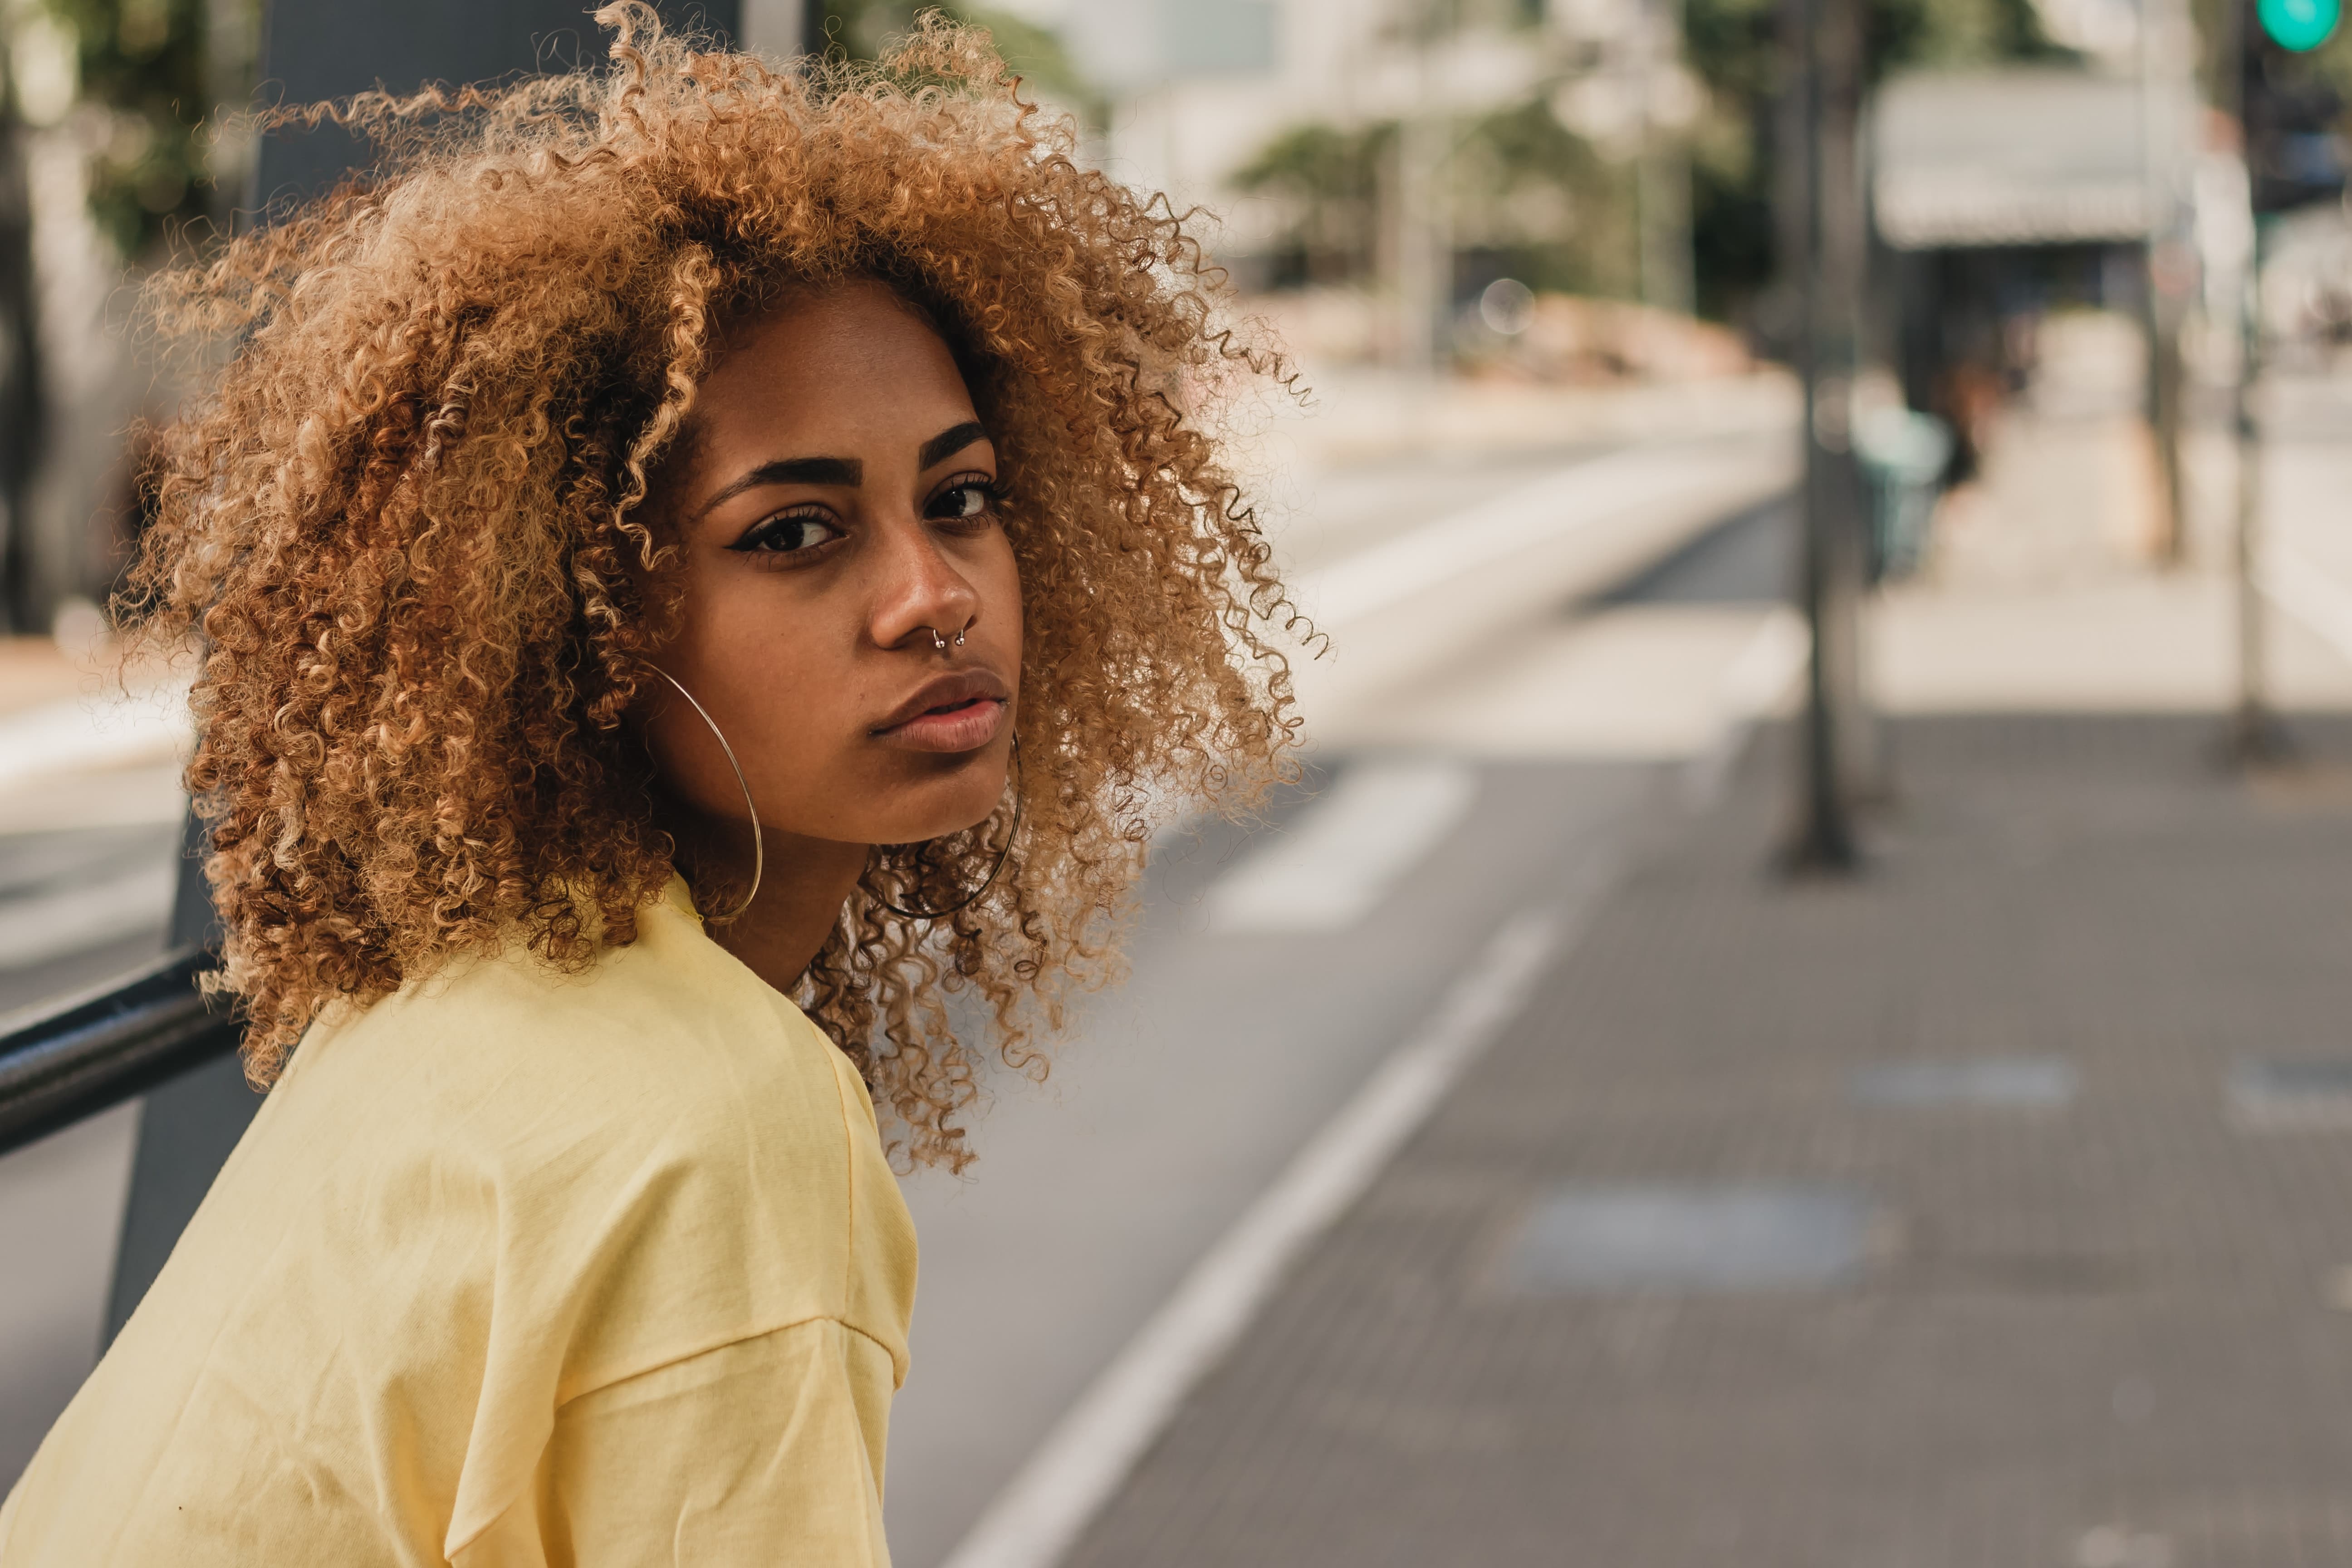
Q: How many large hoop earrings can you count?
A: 2